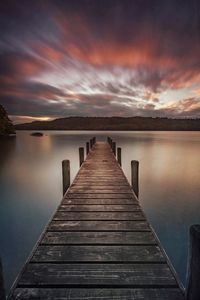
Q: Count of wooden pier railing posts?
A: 12